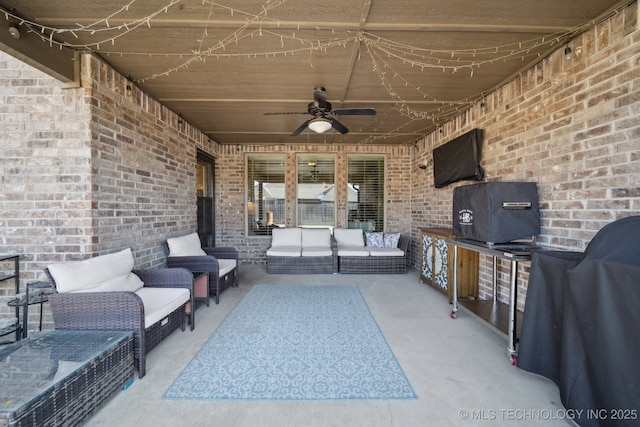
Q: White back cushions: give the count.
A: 5